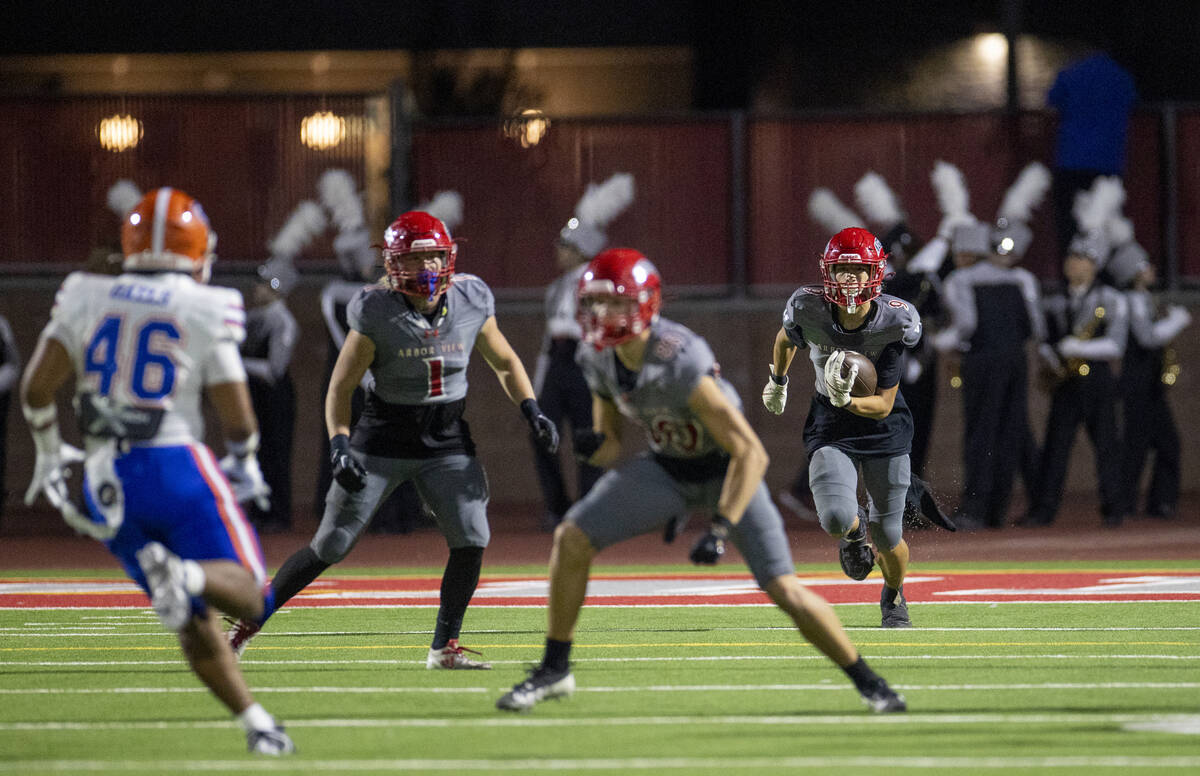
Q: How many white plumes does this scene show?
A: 11